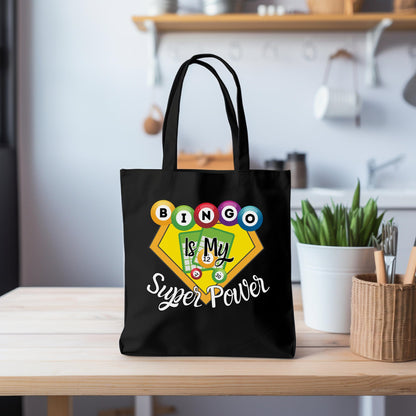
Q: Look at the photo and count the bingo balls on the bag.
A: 8